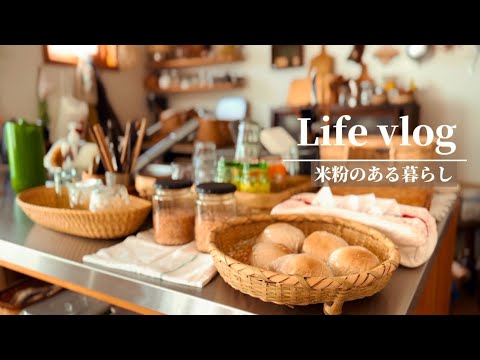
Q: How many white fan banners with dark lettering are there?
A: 0